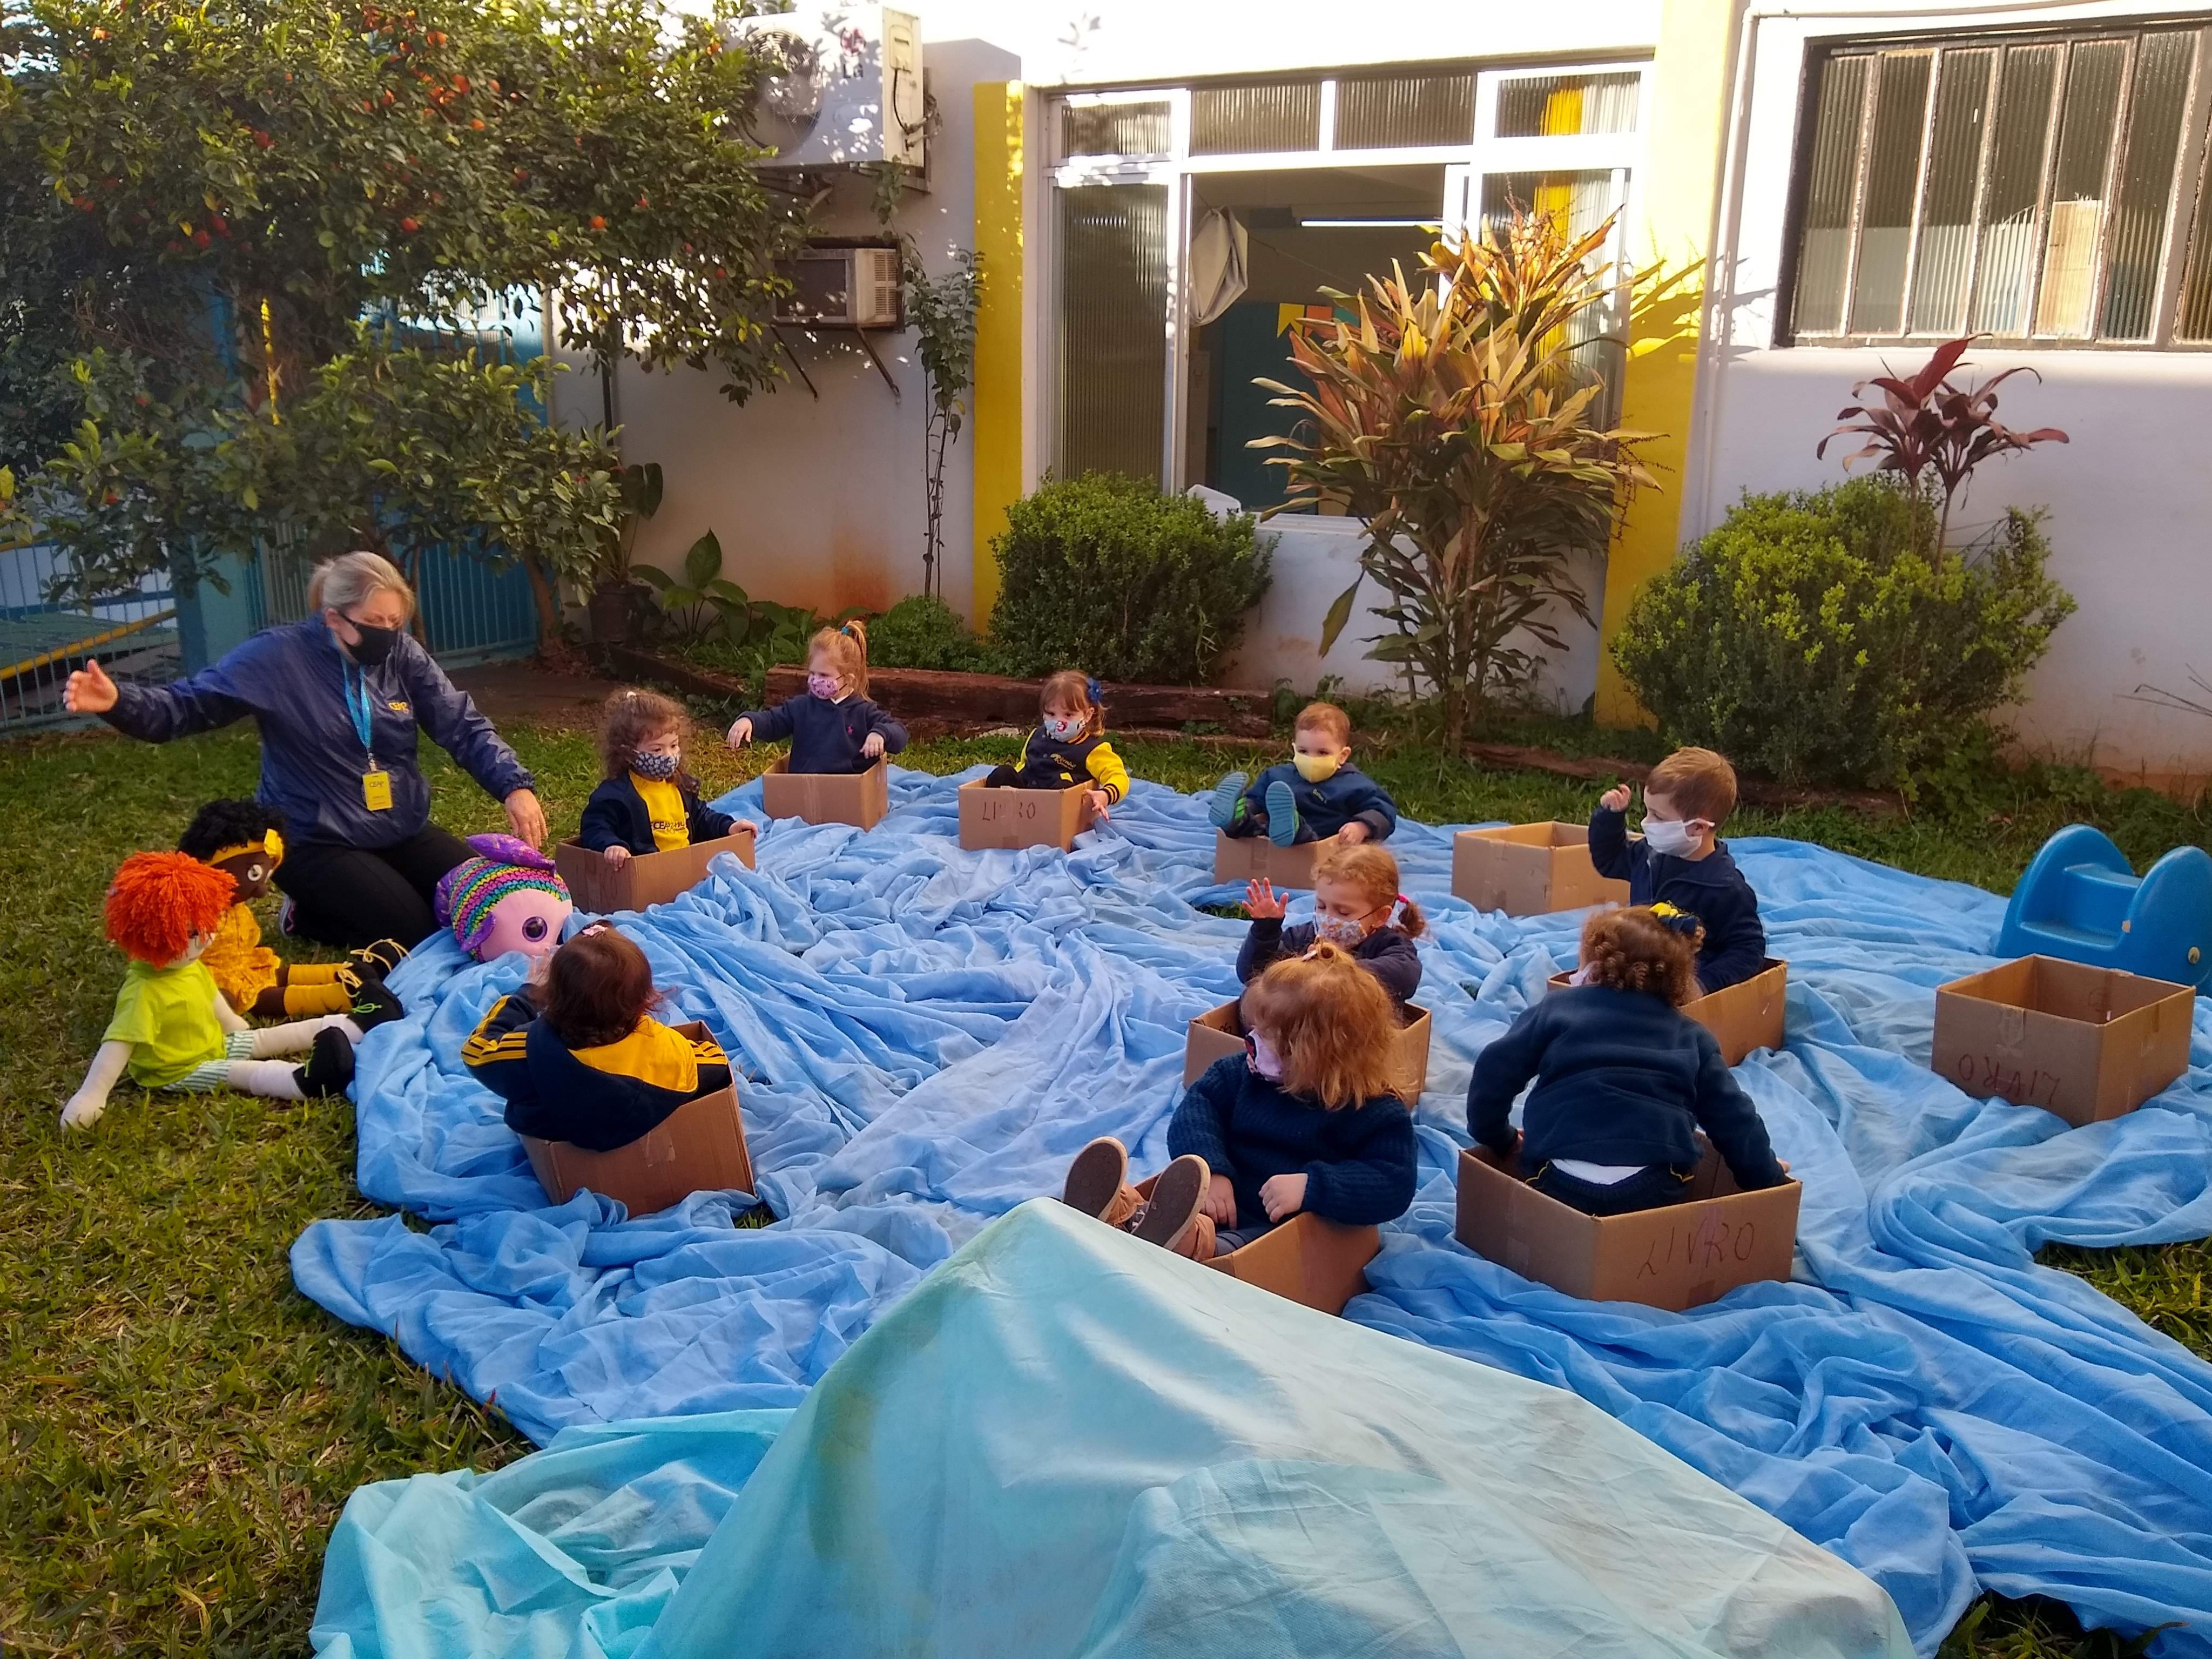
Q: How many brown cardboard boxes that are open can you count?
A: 11